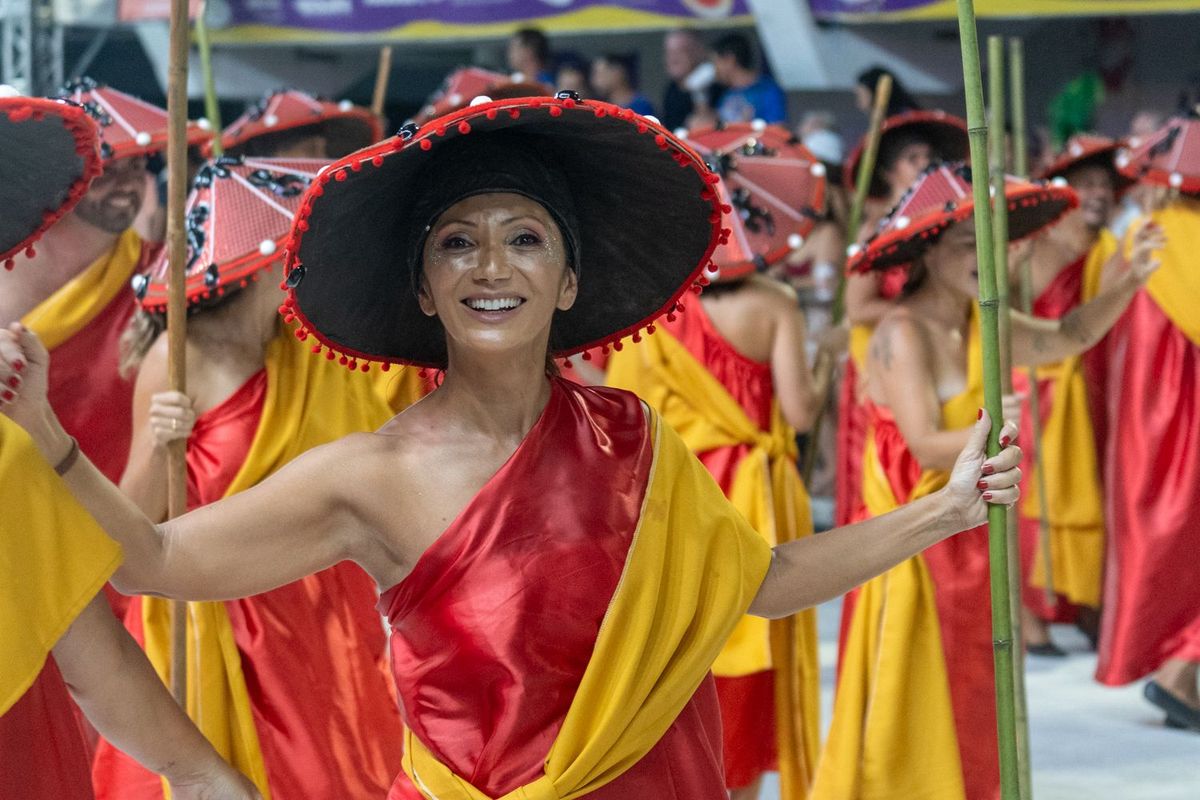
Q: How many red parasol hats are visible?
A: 11